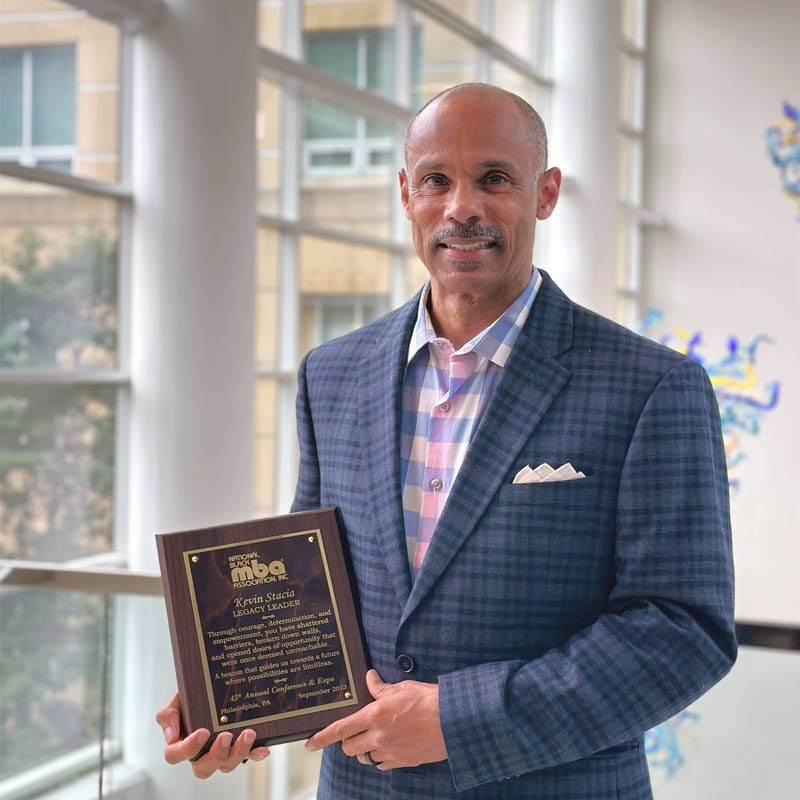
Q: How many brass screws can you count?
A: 4